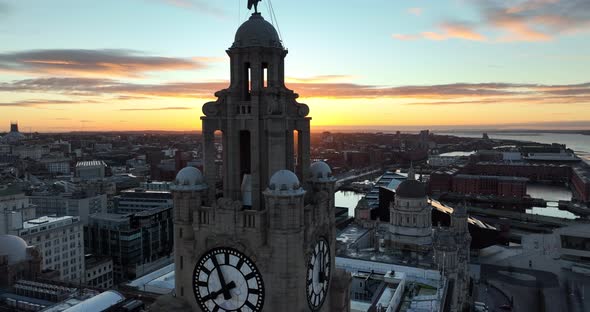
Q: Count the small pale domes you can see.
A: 3